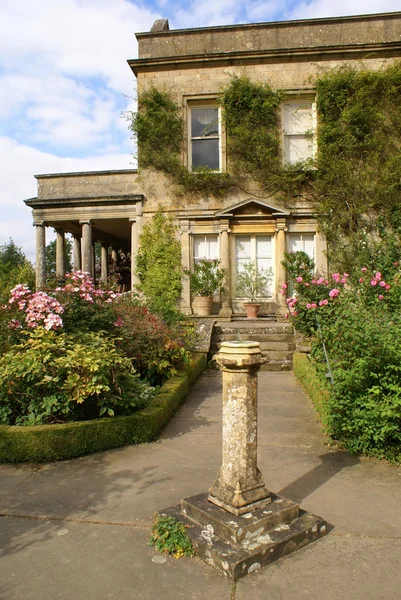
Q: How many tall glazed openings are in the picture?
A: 5